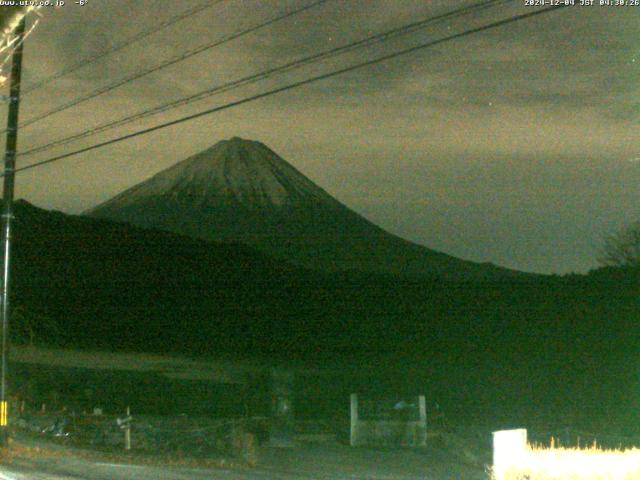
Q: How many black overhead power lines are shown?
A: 5